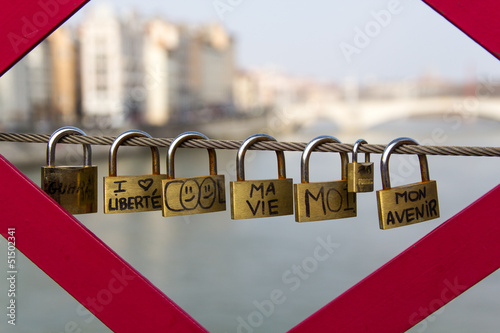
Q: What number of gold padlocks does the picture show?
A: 7